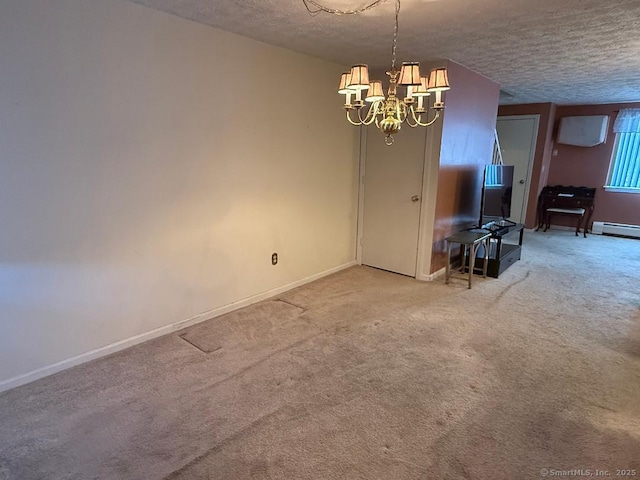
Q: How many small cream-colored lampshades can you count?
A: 6